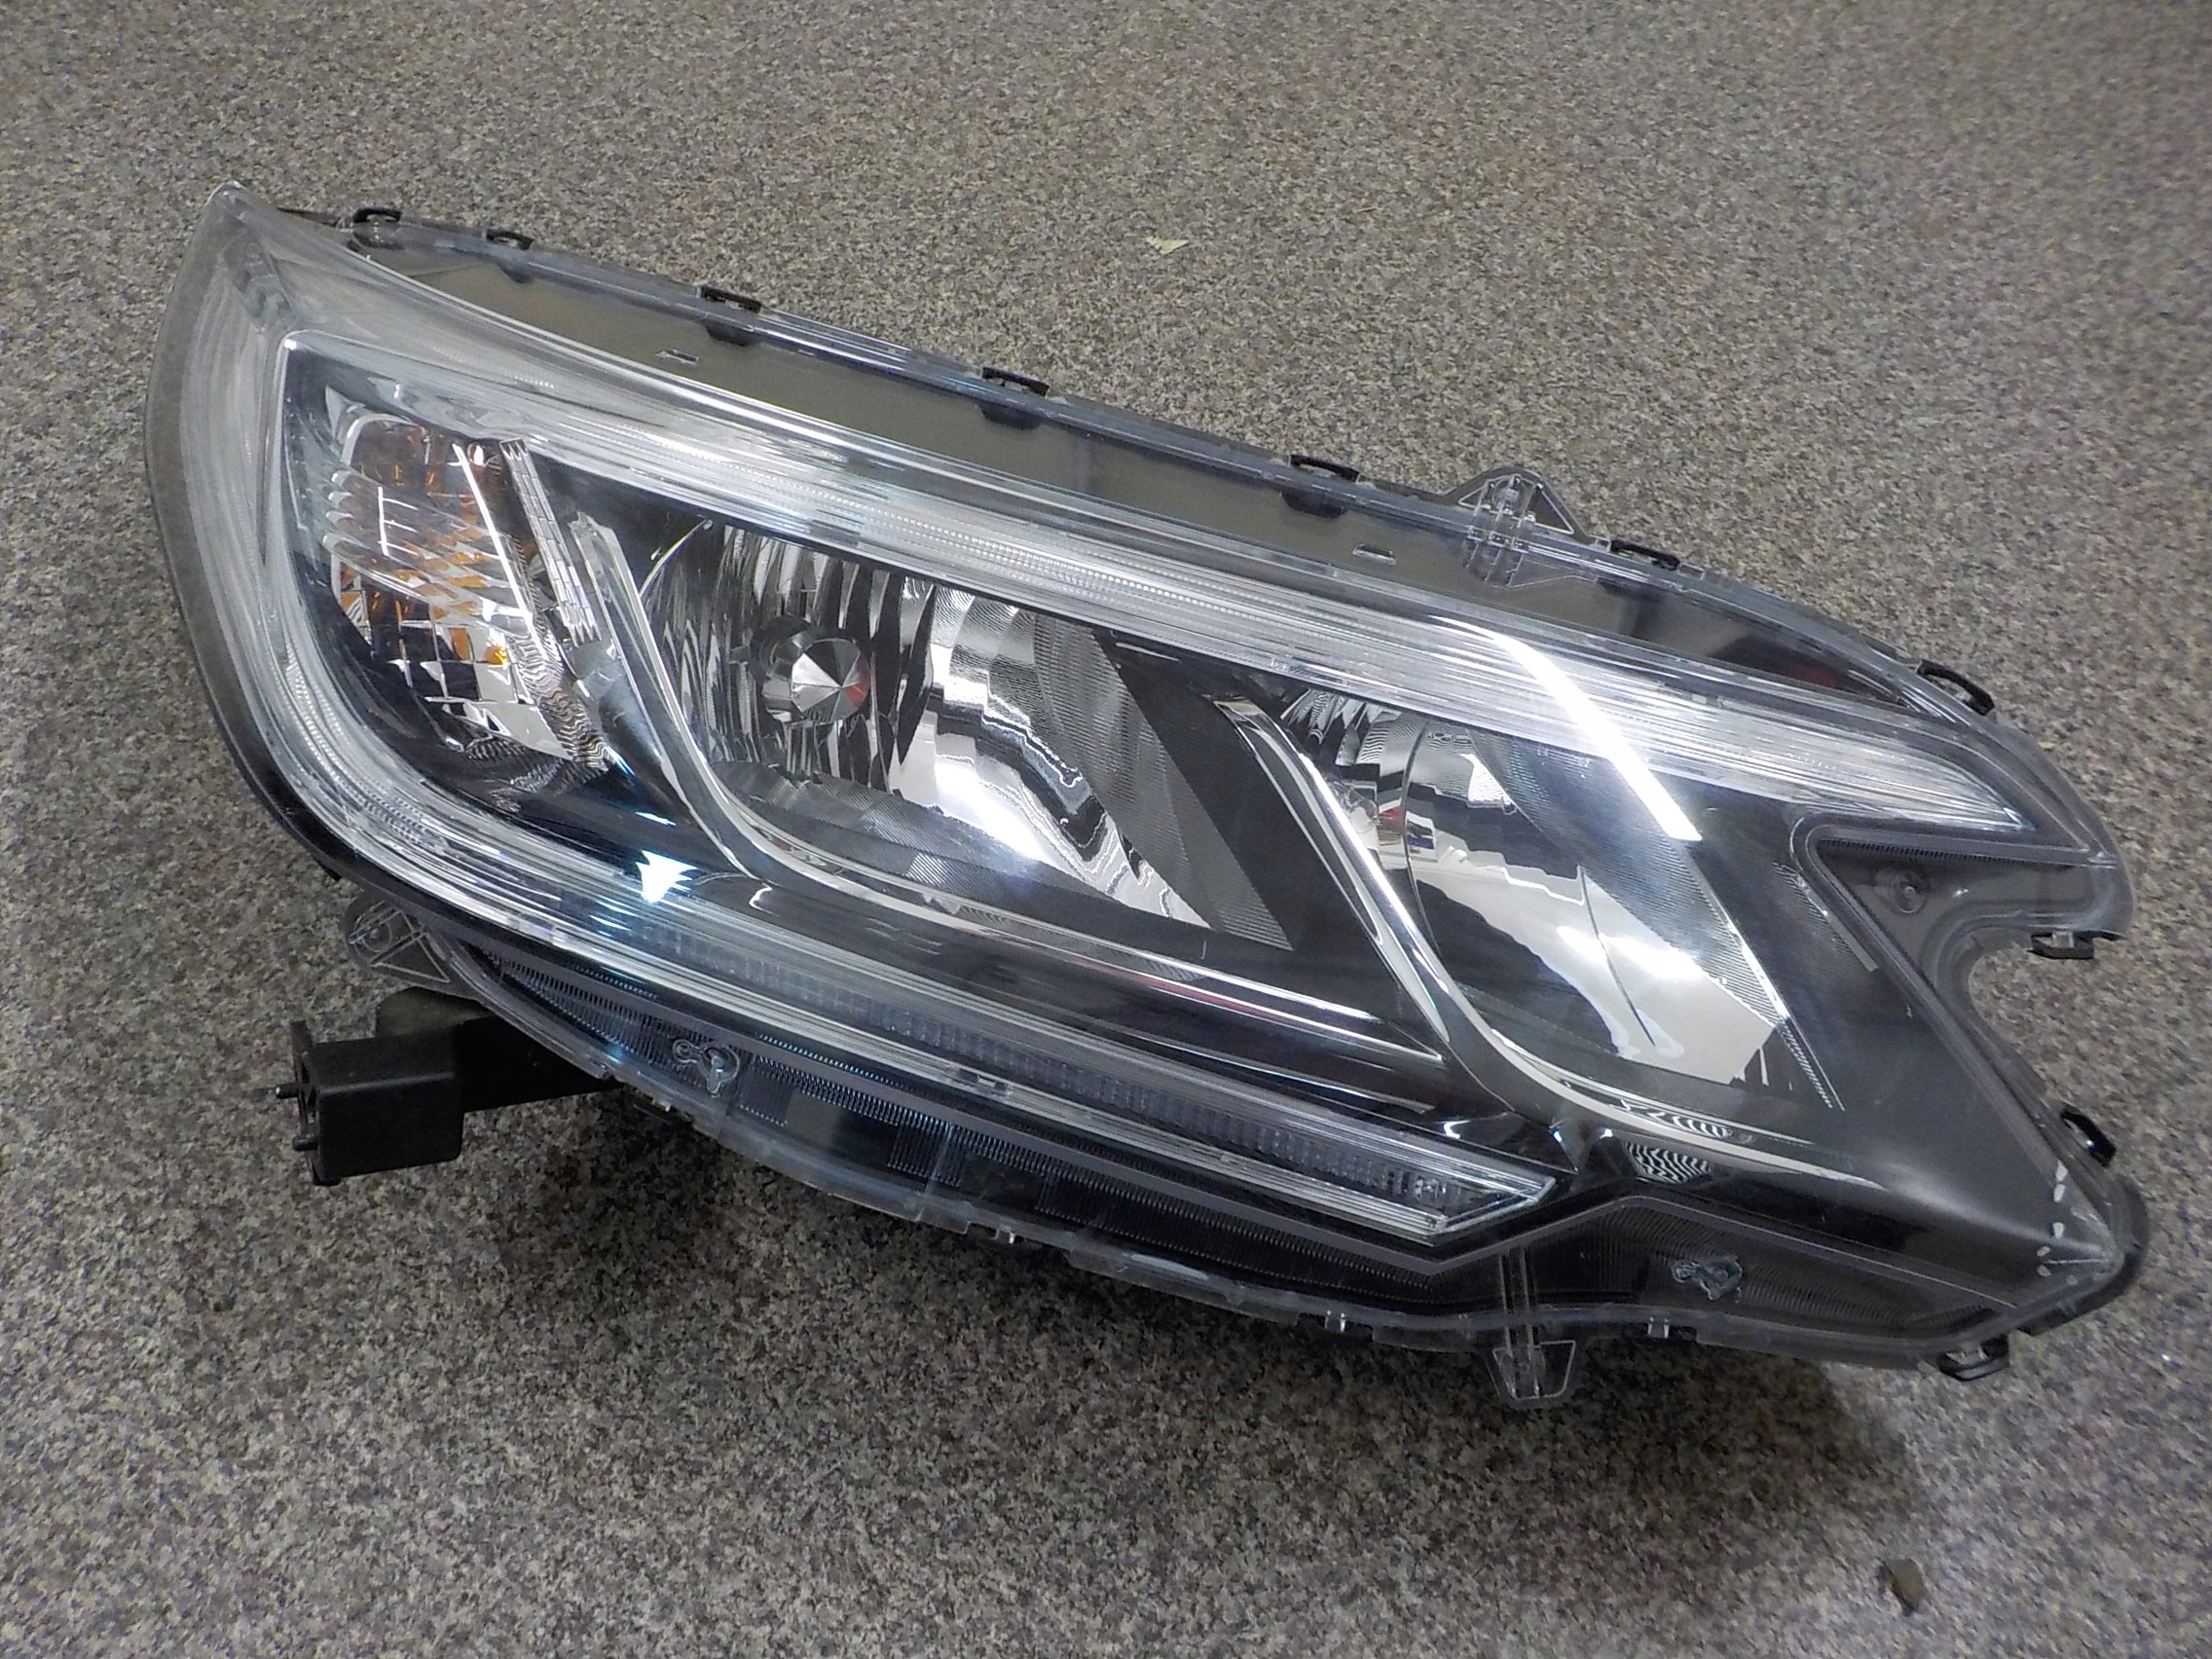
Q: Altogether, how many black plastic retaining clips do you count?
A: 10